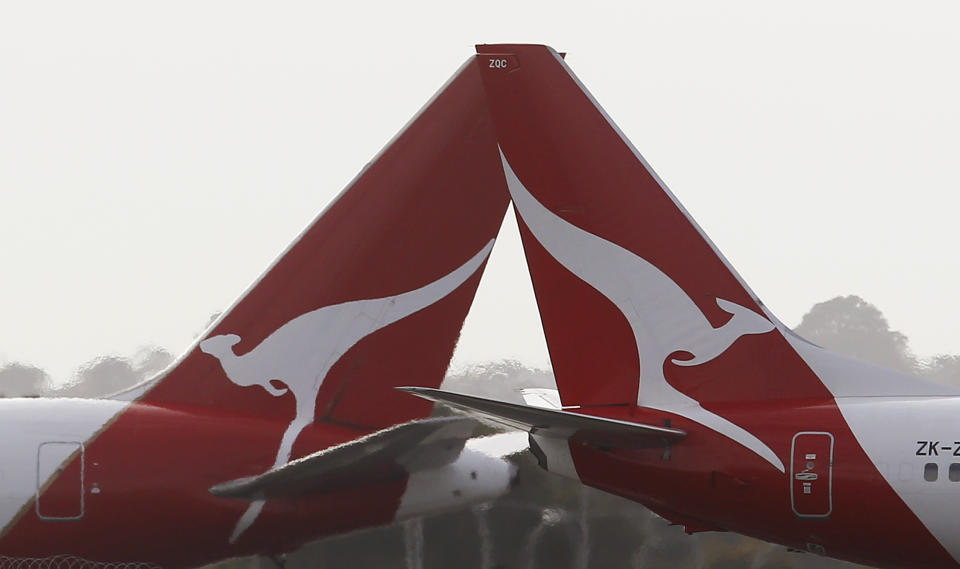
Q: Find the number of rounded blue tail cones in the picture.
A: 0